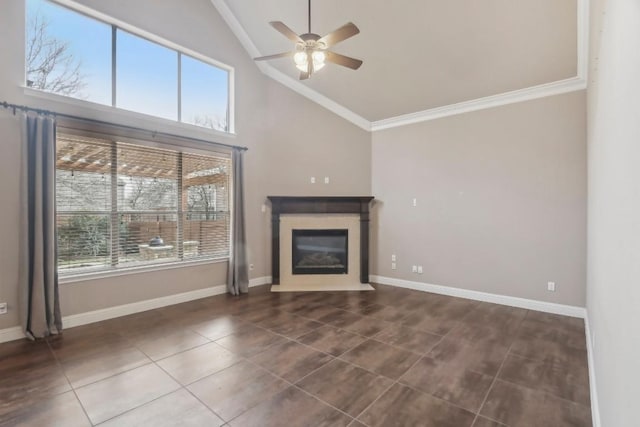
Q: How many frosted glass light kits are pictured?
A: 1